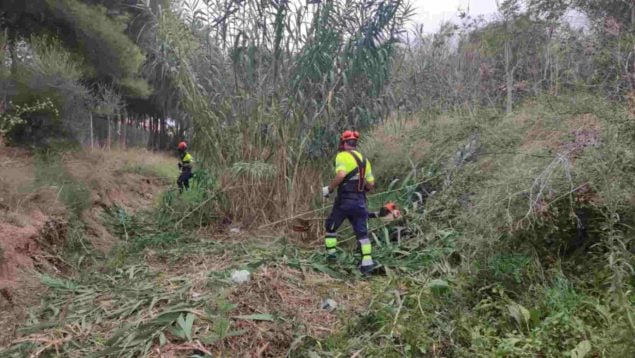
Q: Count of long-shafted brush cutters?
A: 1